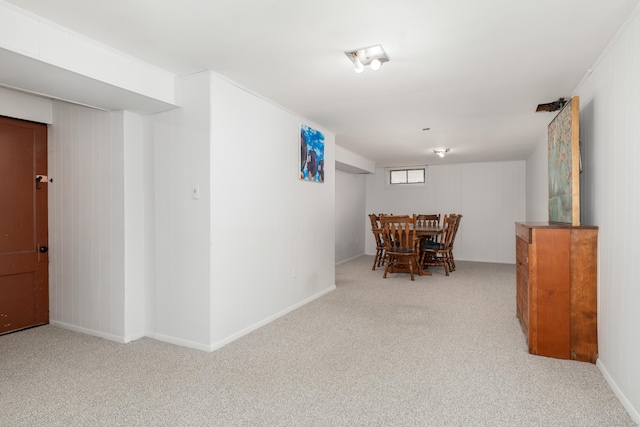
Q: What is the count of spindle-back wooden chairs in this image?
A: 6